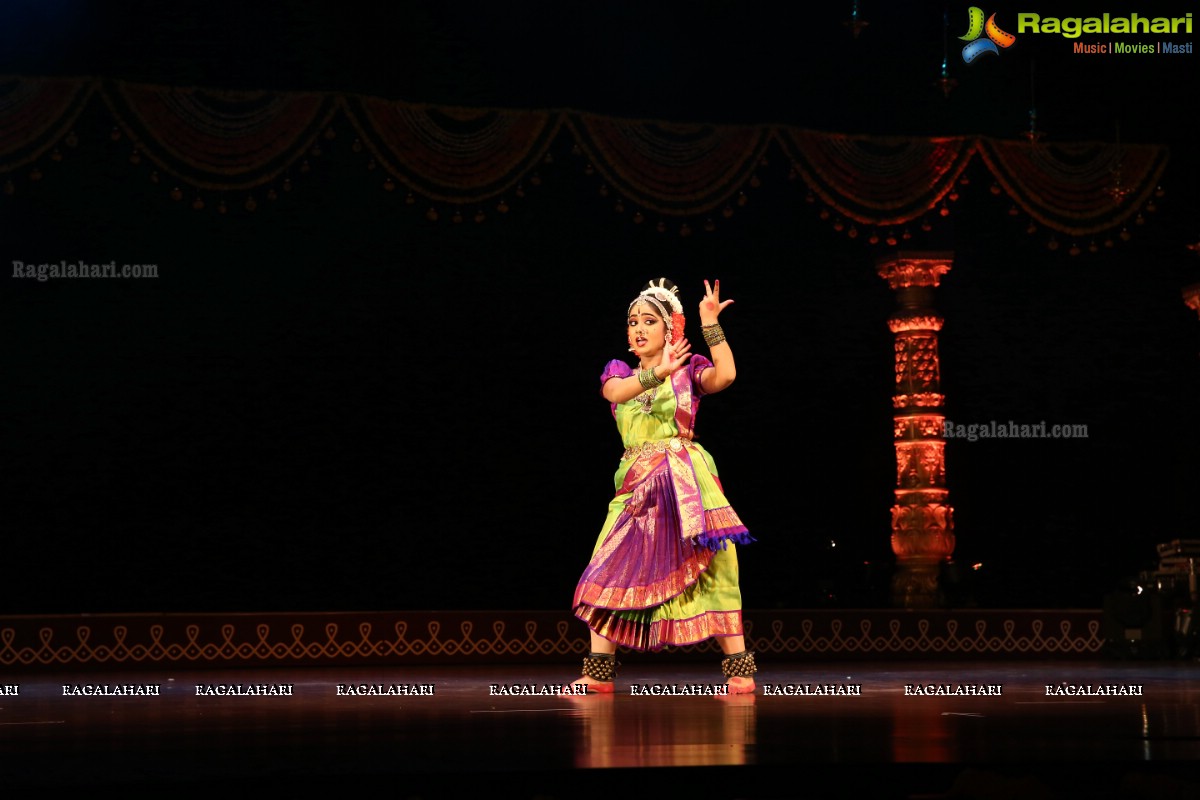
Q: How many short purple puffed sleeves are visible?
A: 2